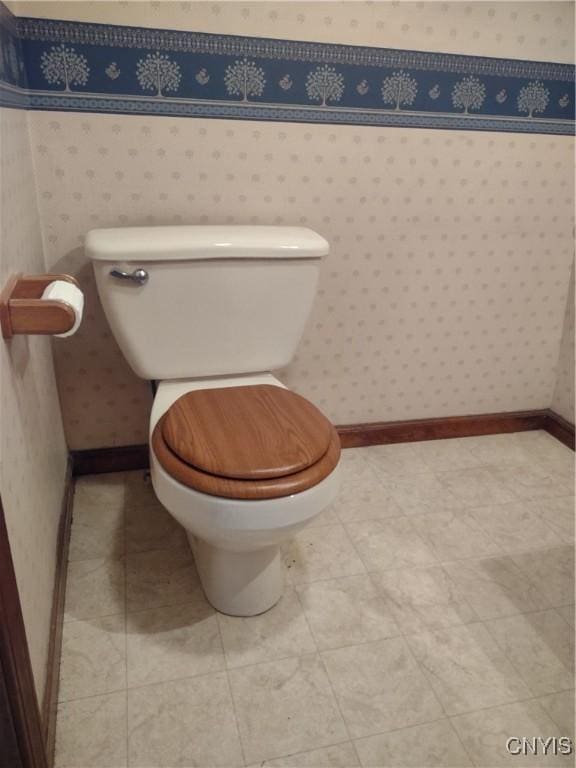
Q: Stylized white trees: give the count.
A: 7